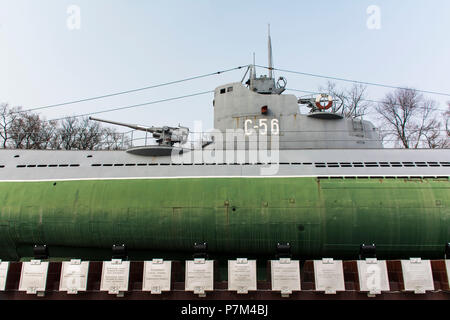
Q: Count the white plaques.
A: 12